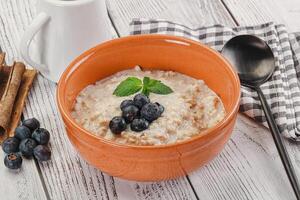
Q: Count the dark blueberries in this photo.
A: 14